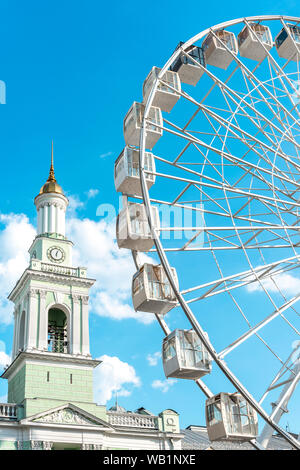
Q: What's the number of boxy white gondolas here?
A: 11